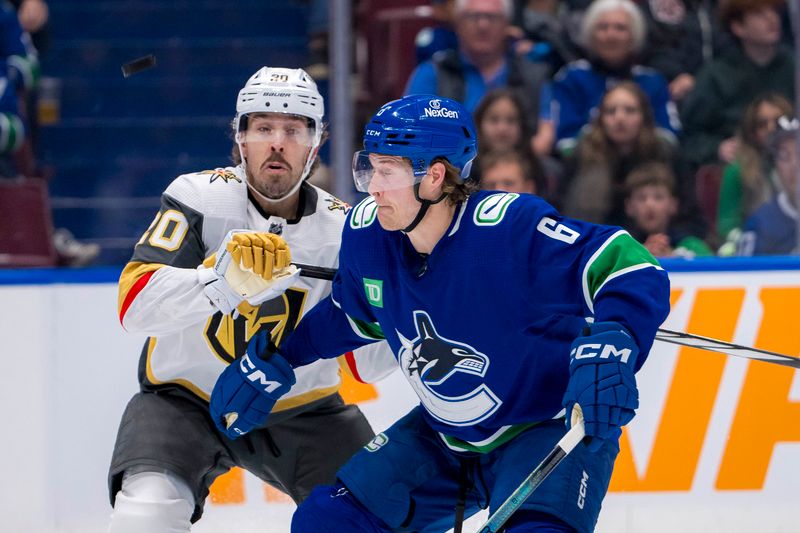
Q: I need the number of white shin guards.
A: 1